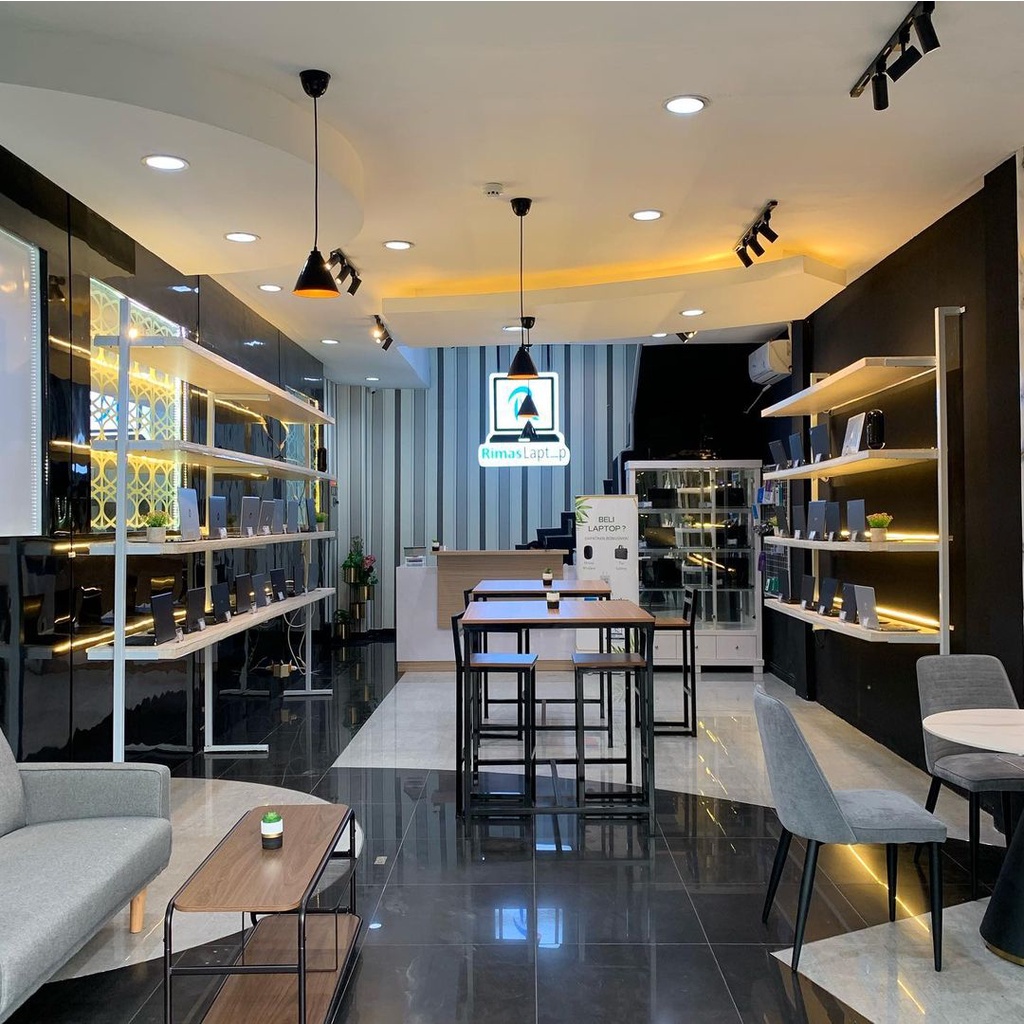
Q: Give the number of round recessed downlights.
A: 11